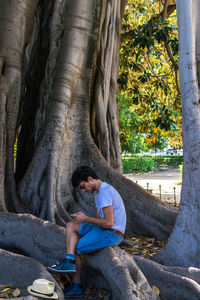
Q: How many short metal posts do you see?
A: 4